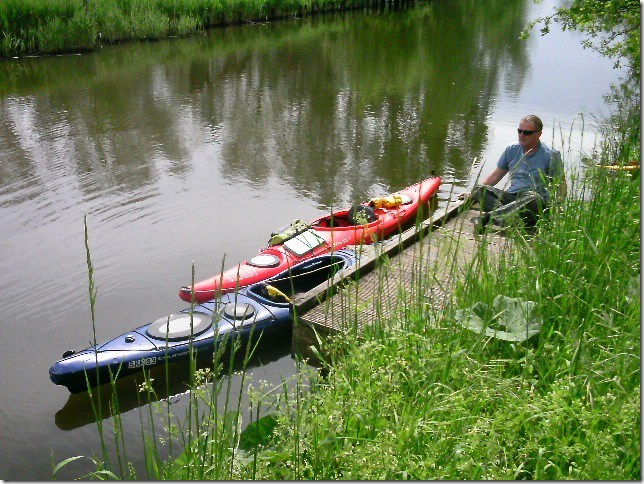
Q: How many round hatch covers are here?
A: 3